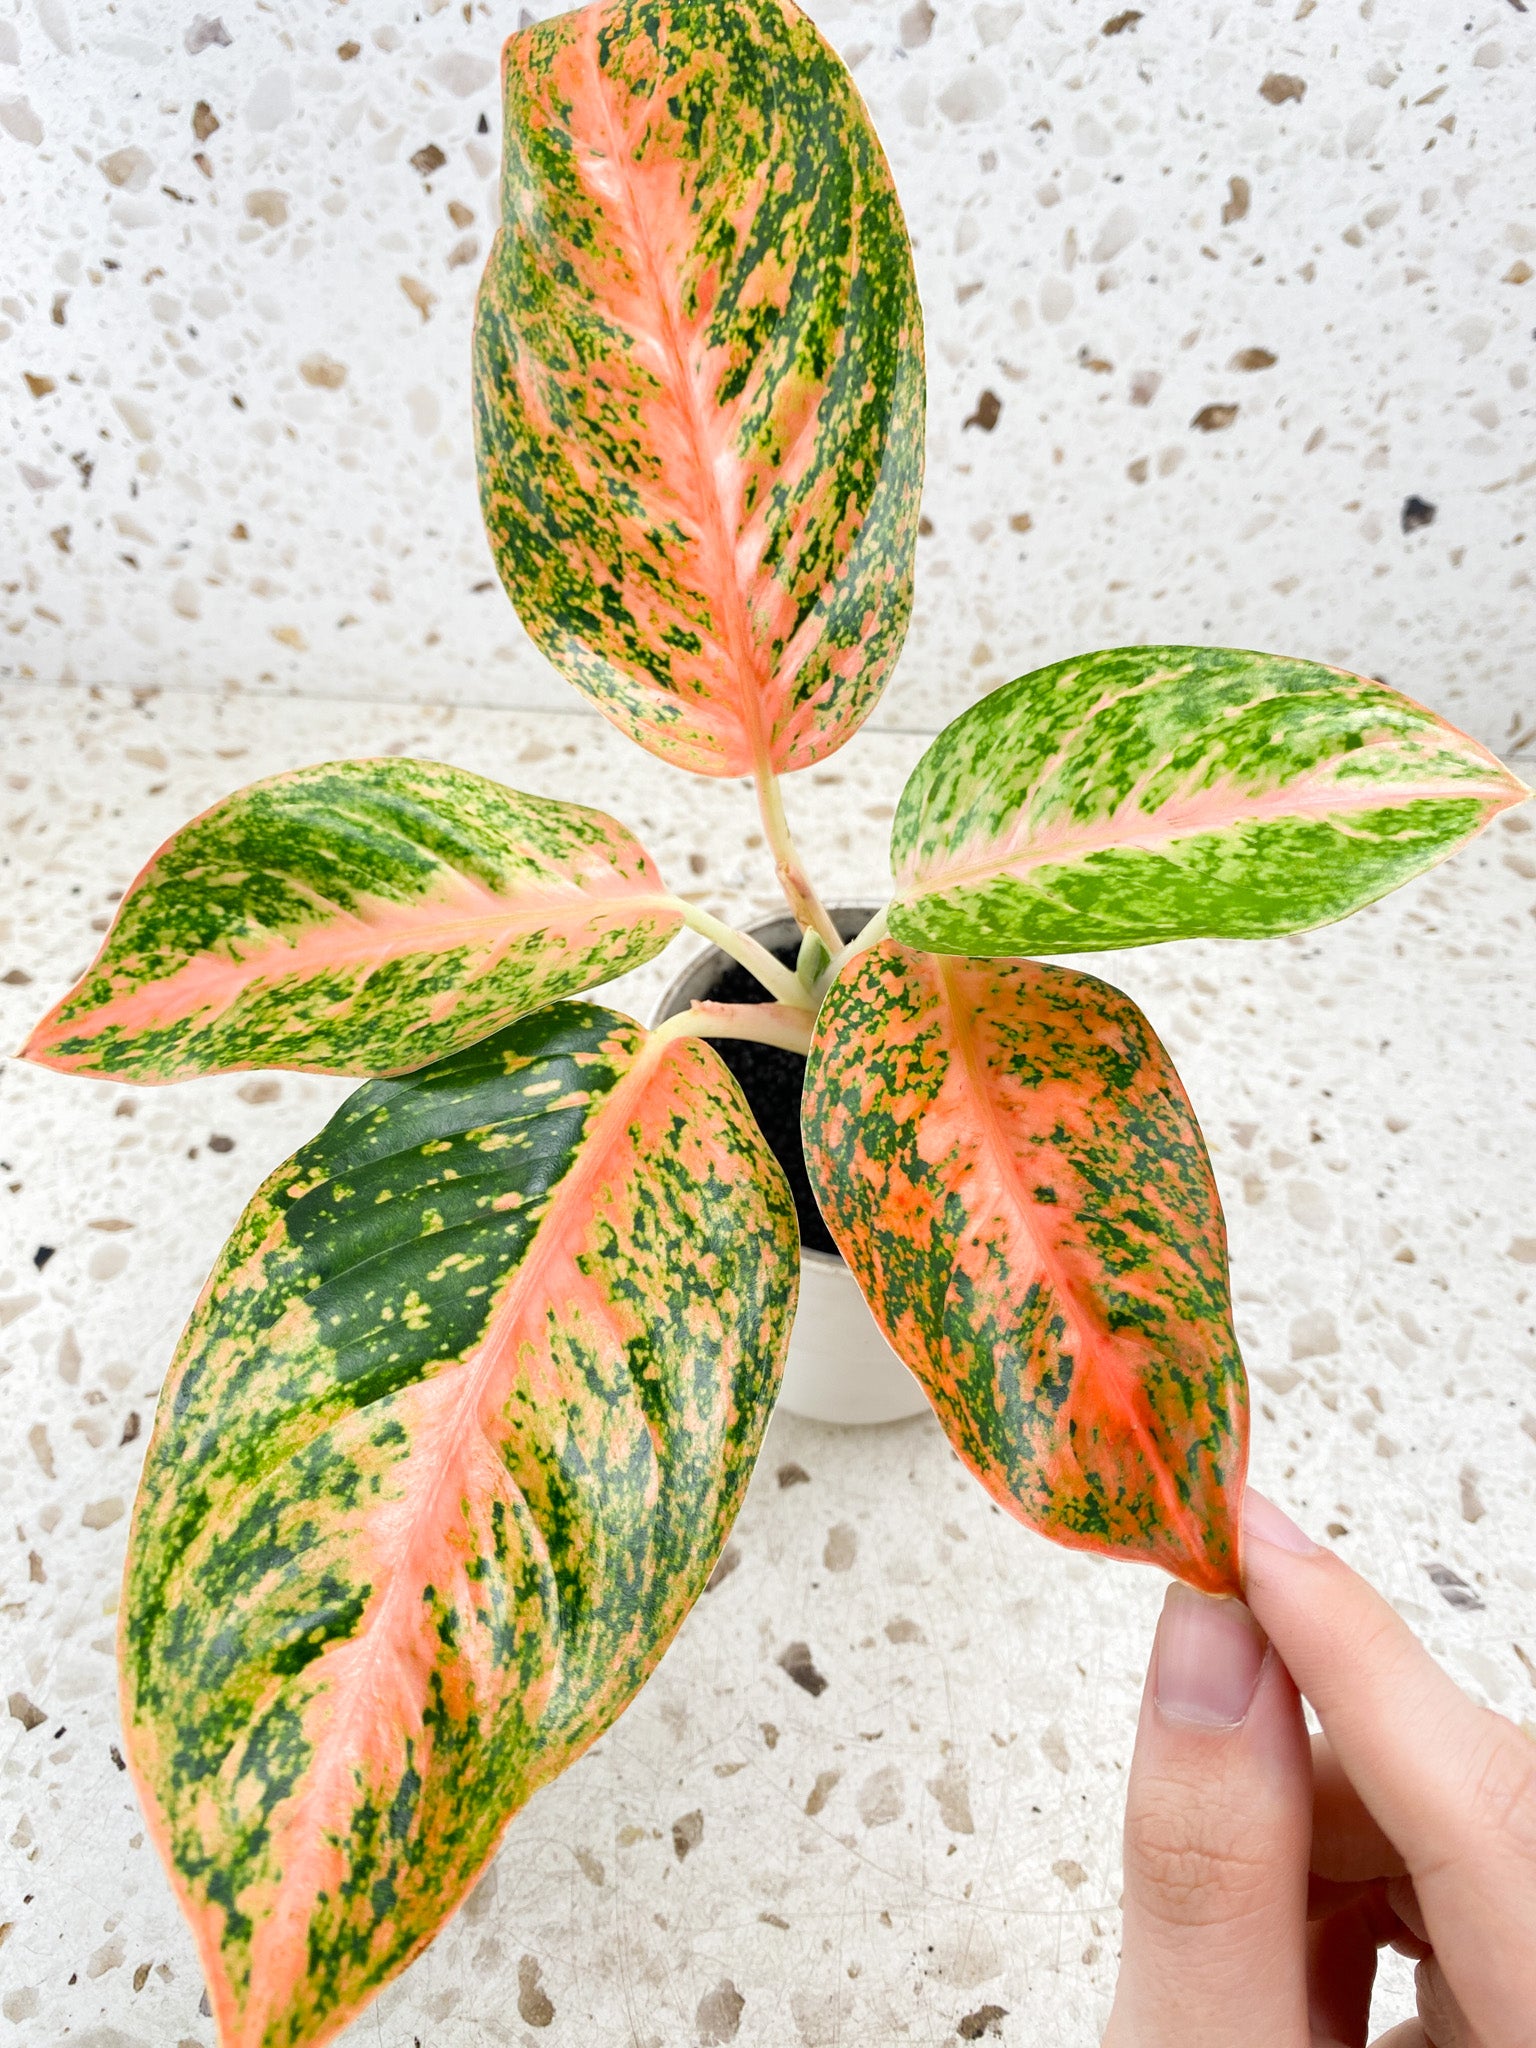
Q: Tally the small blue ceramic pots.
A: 0